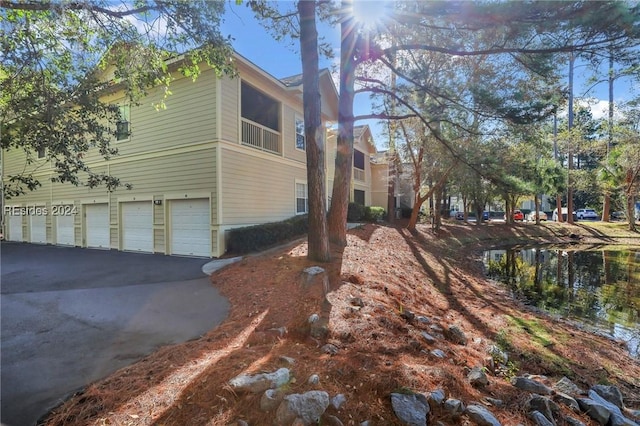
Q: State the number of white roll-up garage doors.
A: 6